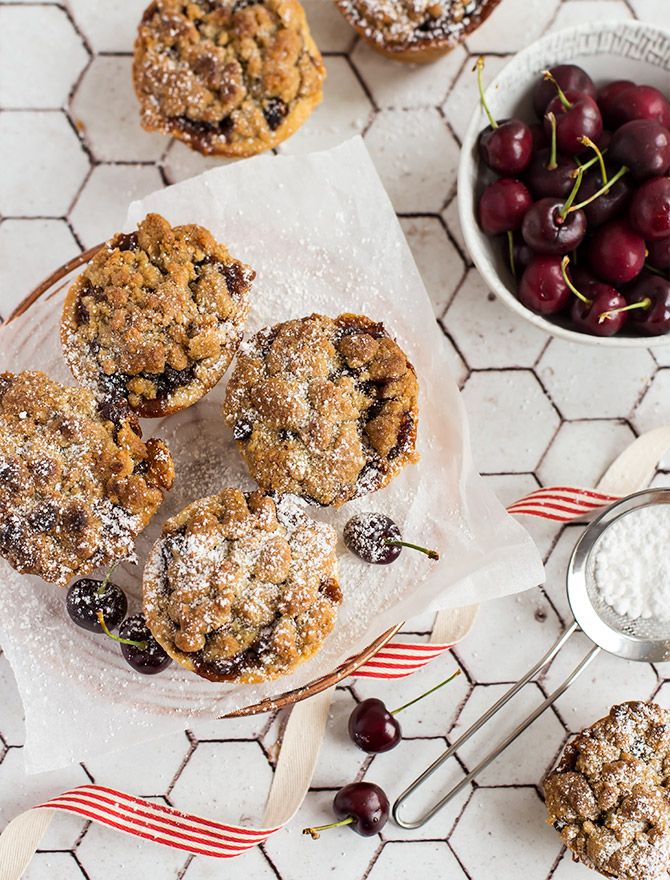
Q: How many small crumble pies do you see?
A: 7